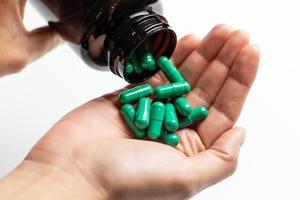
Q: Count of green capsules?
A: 13